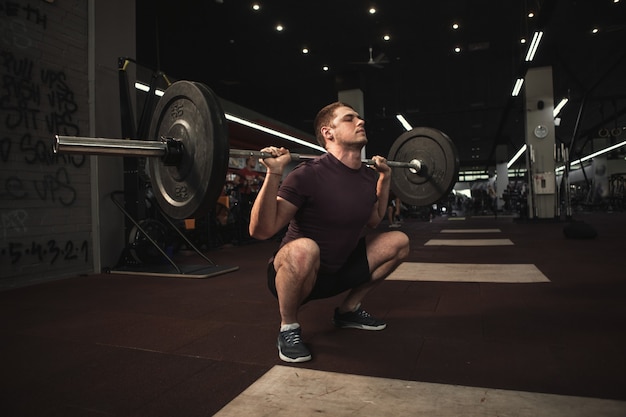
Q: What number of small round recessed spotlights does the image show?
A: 12